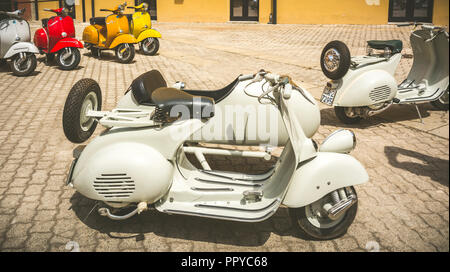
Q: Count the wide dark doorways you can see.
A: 2